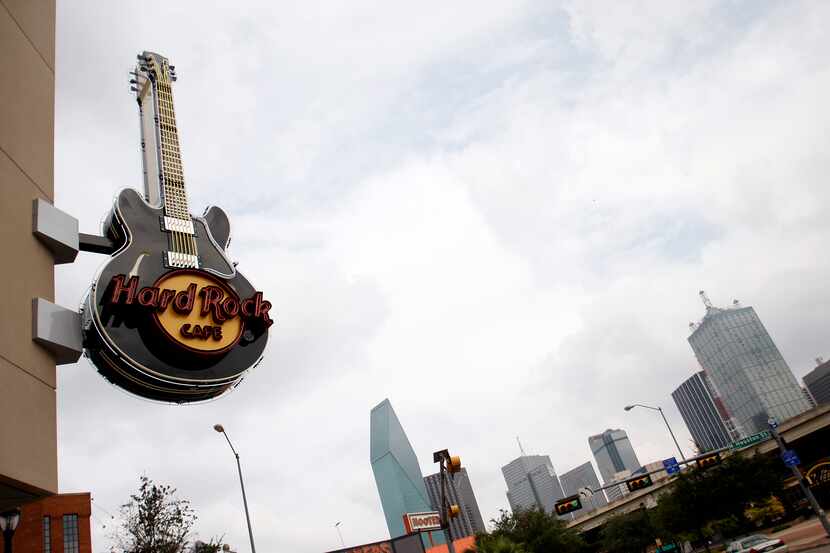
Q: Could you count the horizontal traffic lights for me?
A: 3